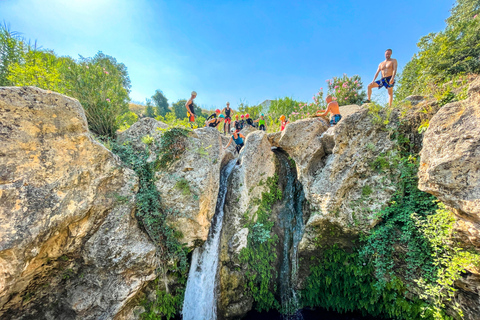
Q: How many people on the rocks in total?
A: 12